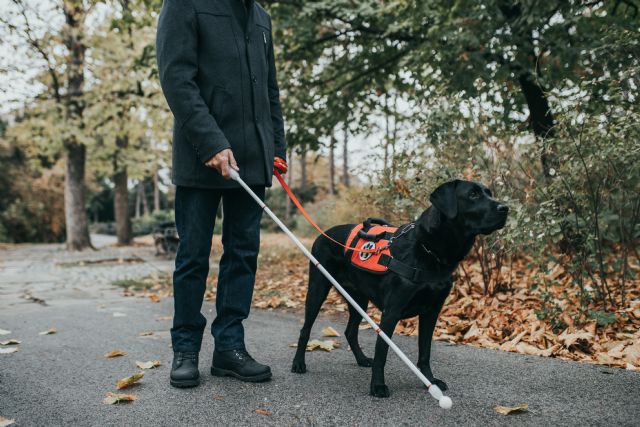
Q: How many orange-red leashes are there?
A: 1